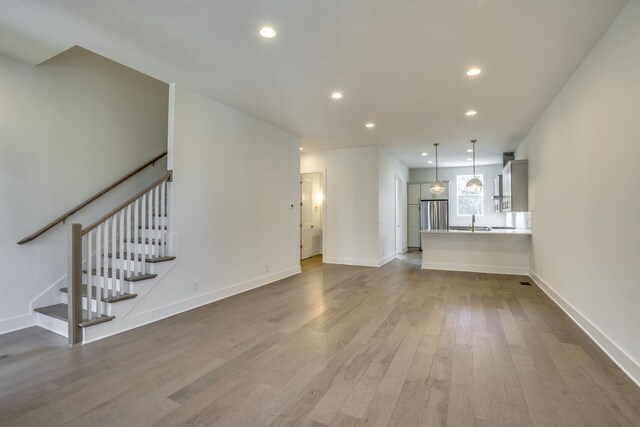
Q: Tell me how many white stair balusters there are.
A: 11